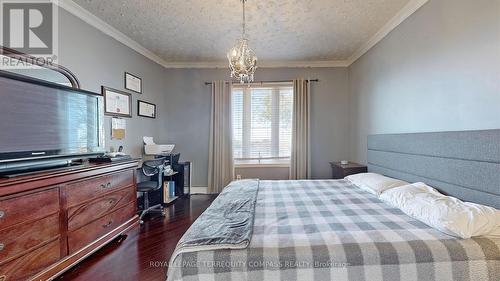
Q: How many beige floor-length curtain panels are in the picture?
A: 2